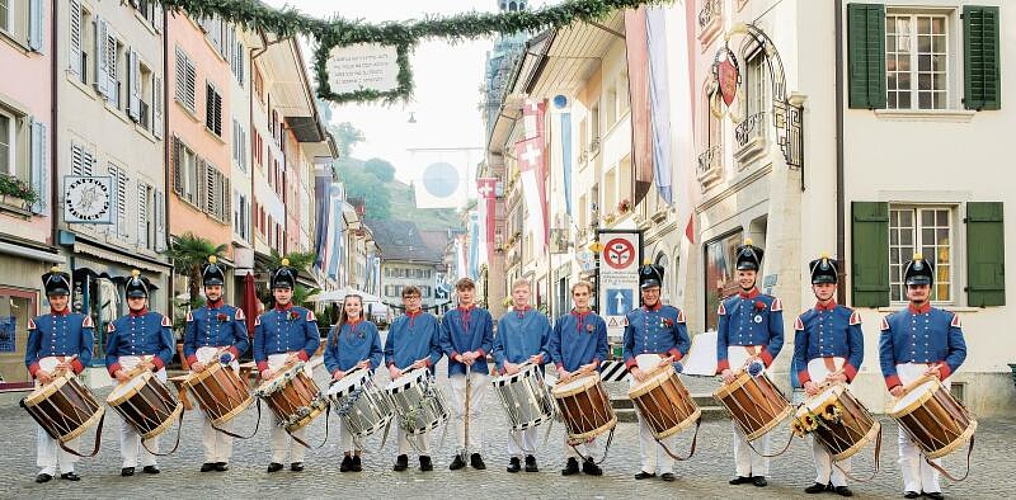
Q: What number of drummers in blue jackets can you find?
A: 12